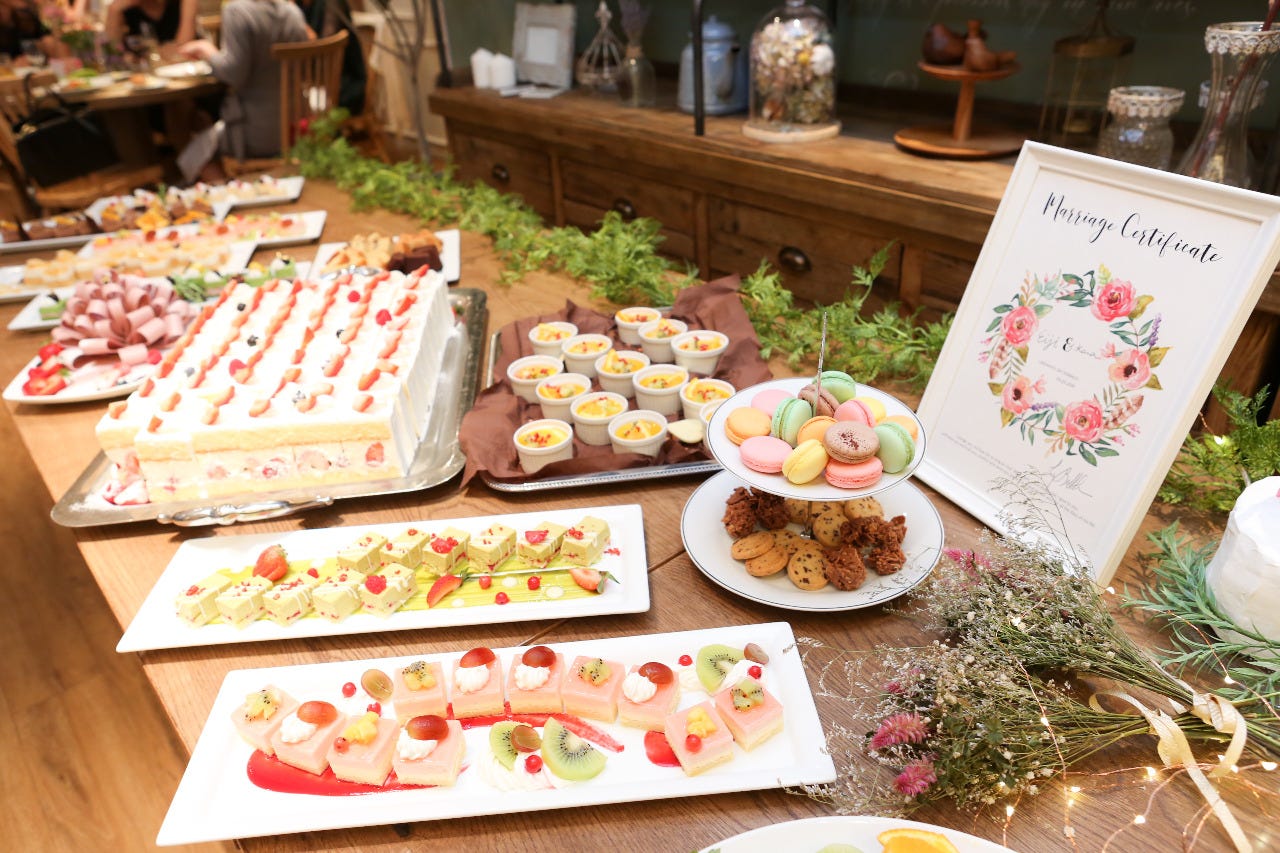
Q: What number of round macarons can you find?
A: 14